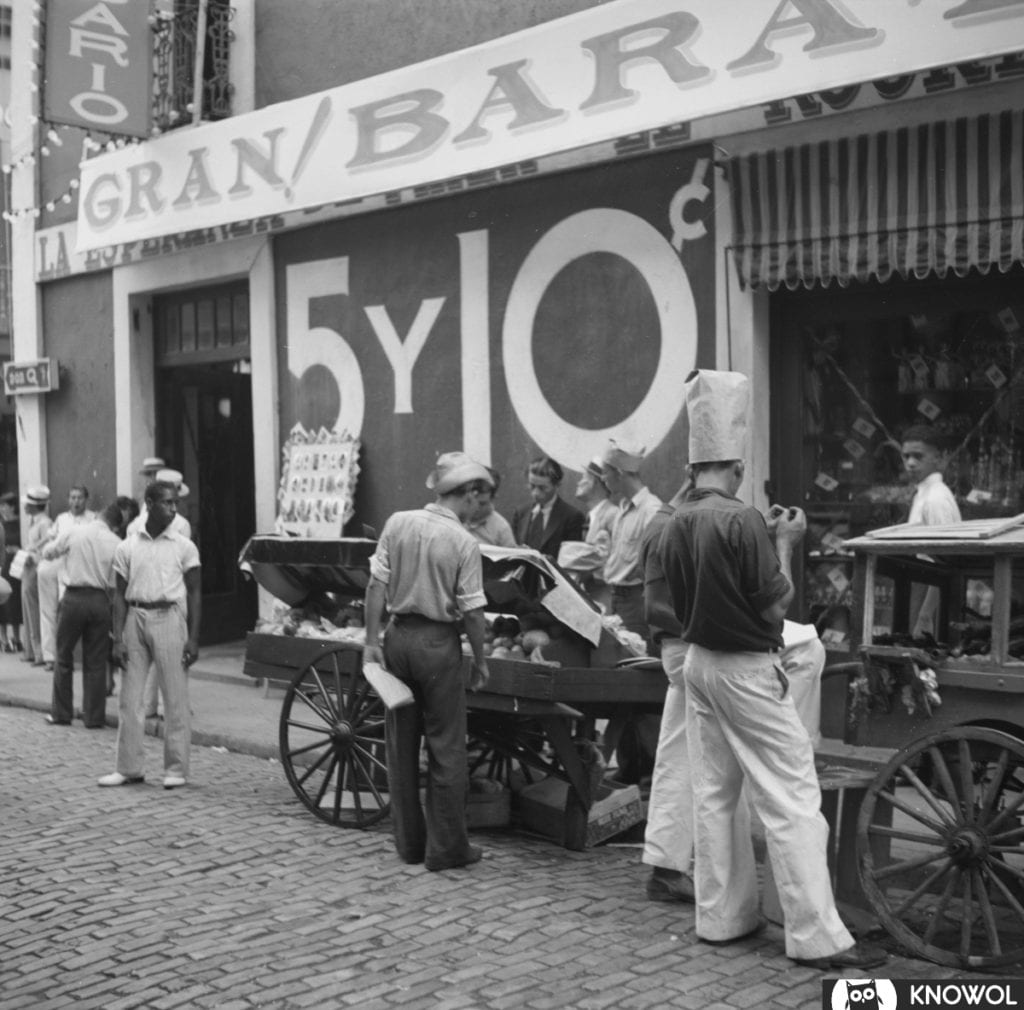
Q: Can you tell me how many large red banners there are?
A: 0